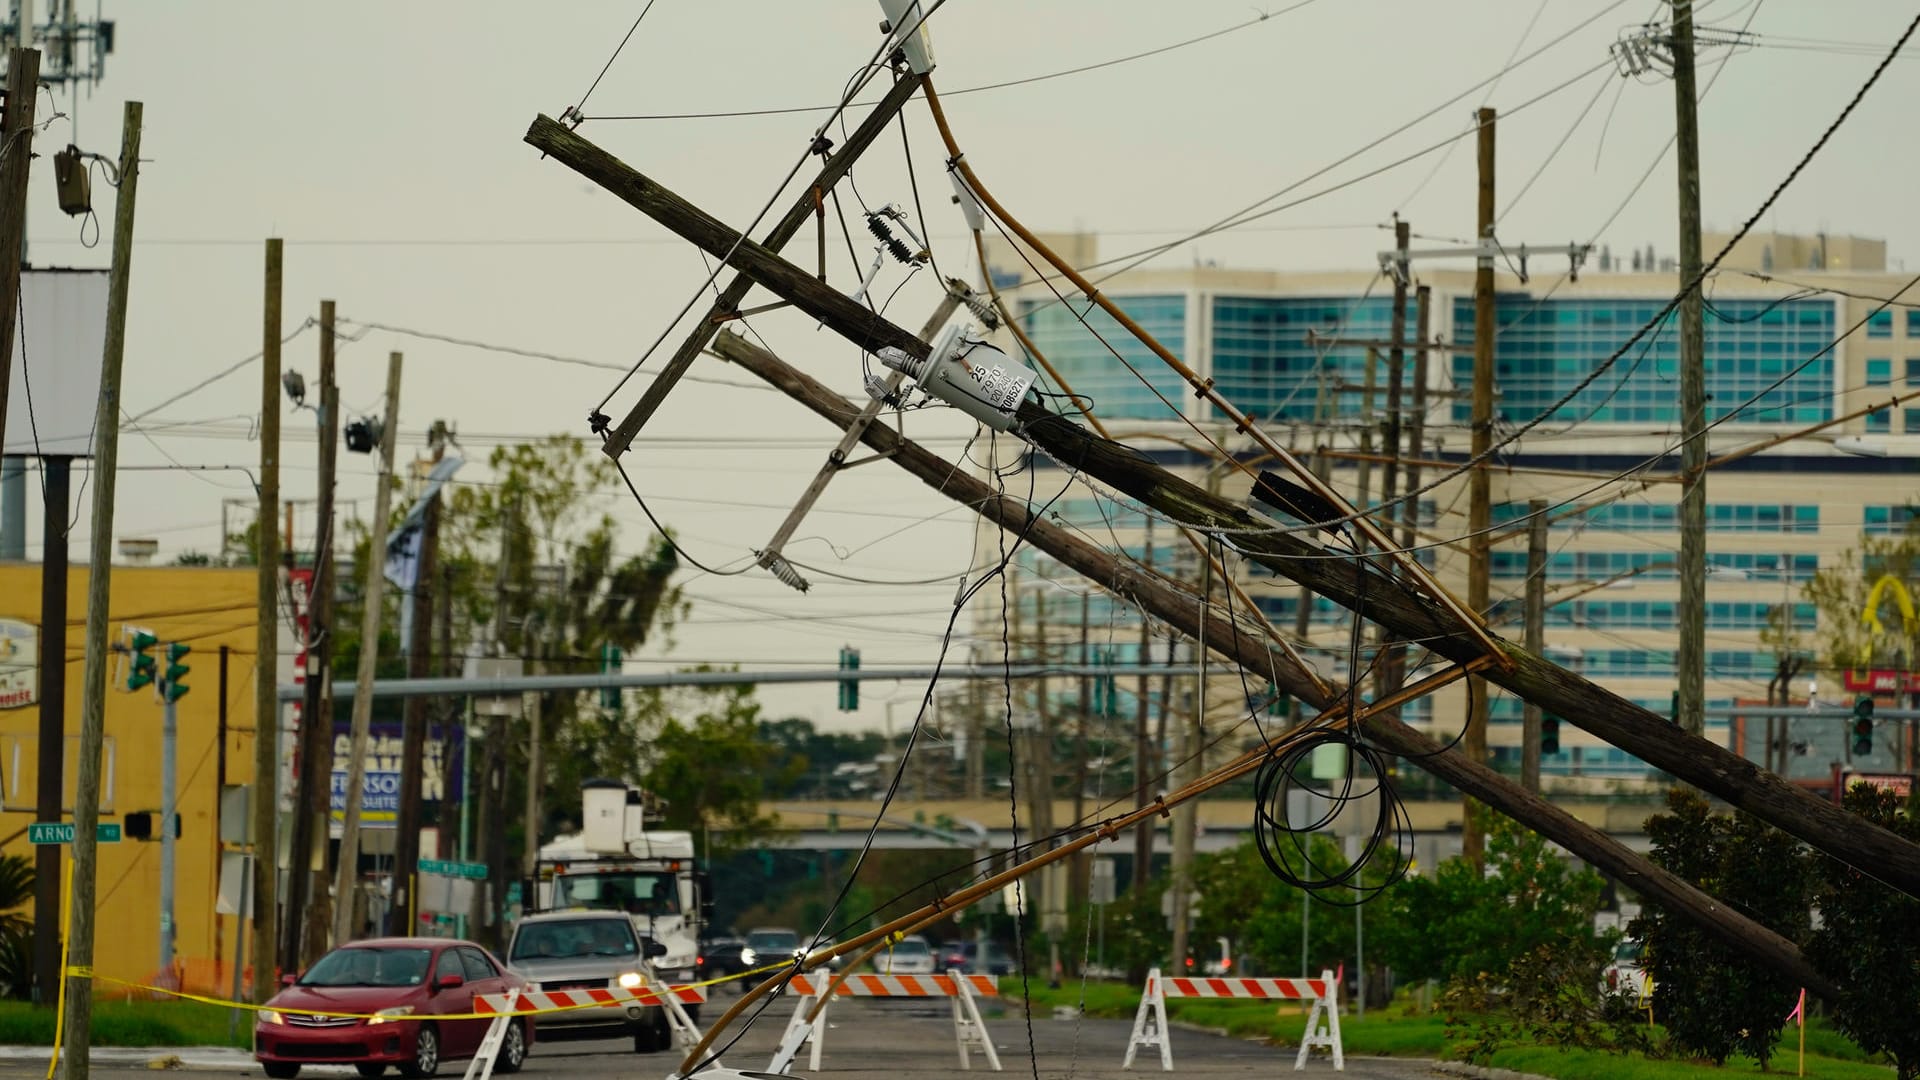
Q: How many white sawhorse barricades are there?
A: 3